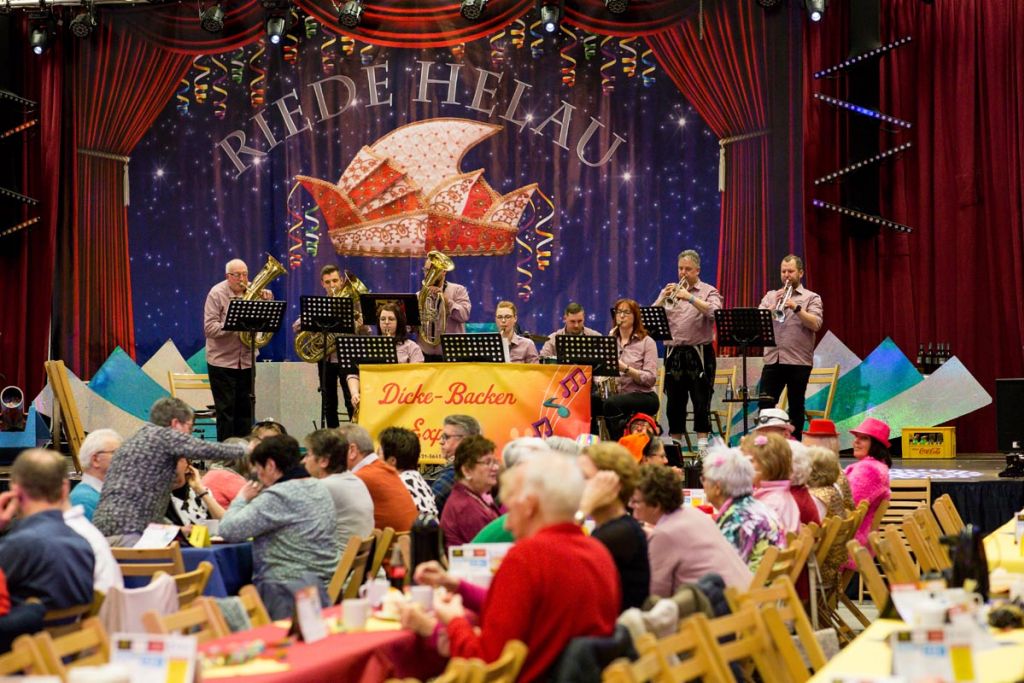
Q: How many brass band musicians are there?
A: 9